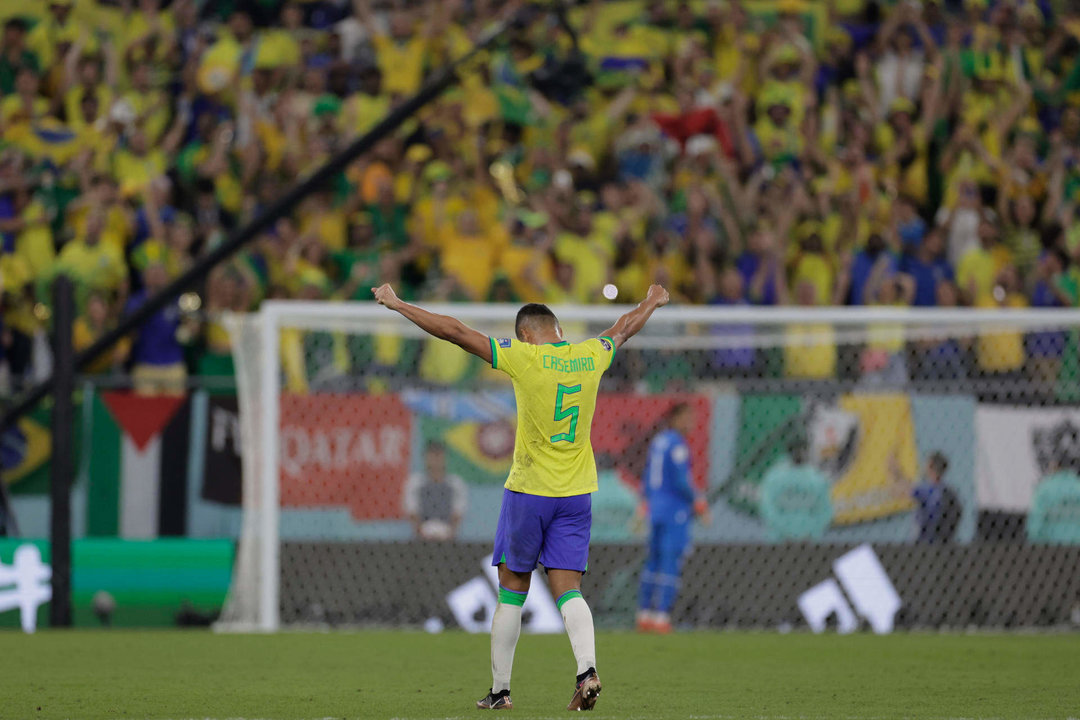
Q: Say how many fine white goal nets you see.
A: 1